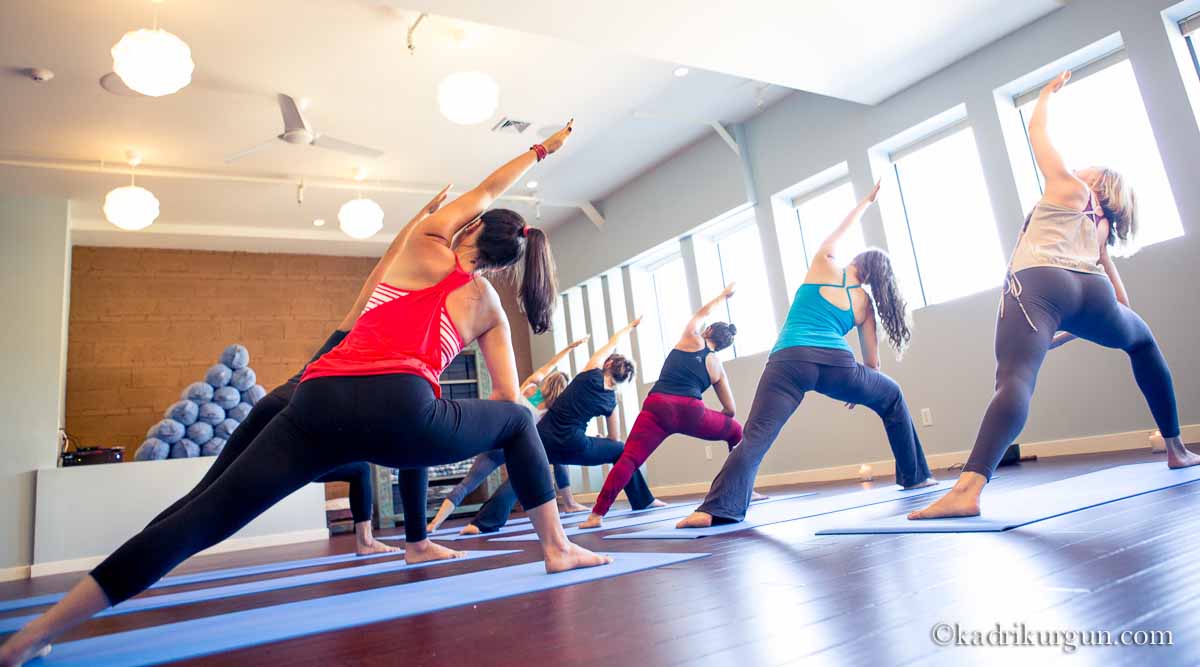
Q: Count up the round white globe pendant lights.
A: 4